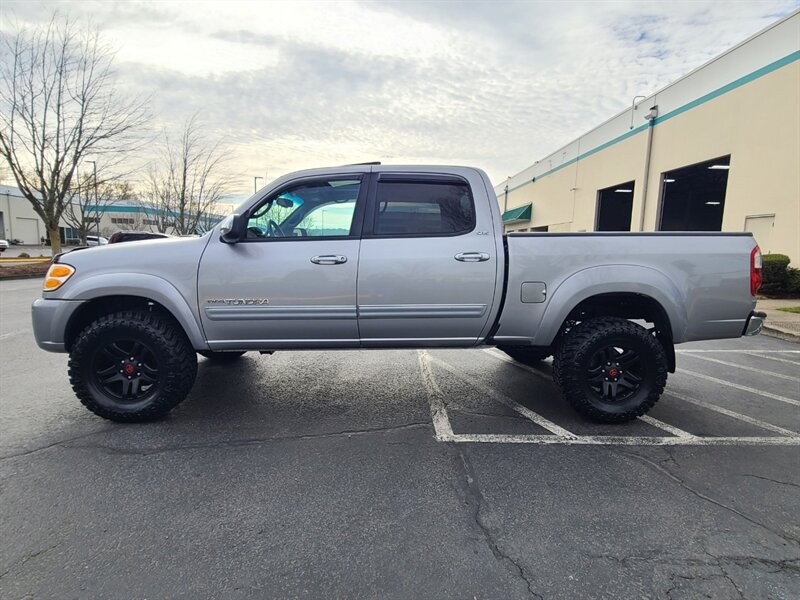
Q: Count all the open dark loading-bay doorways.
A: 2